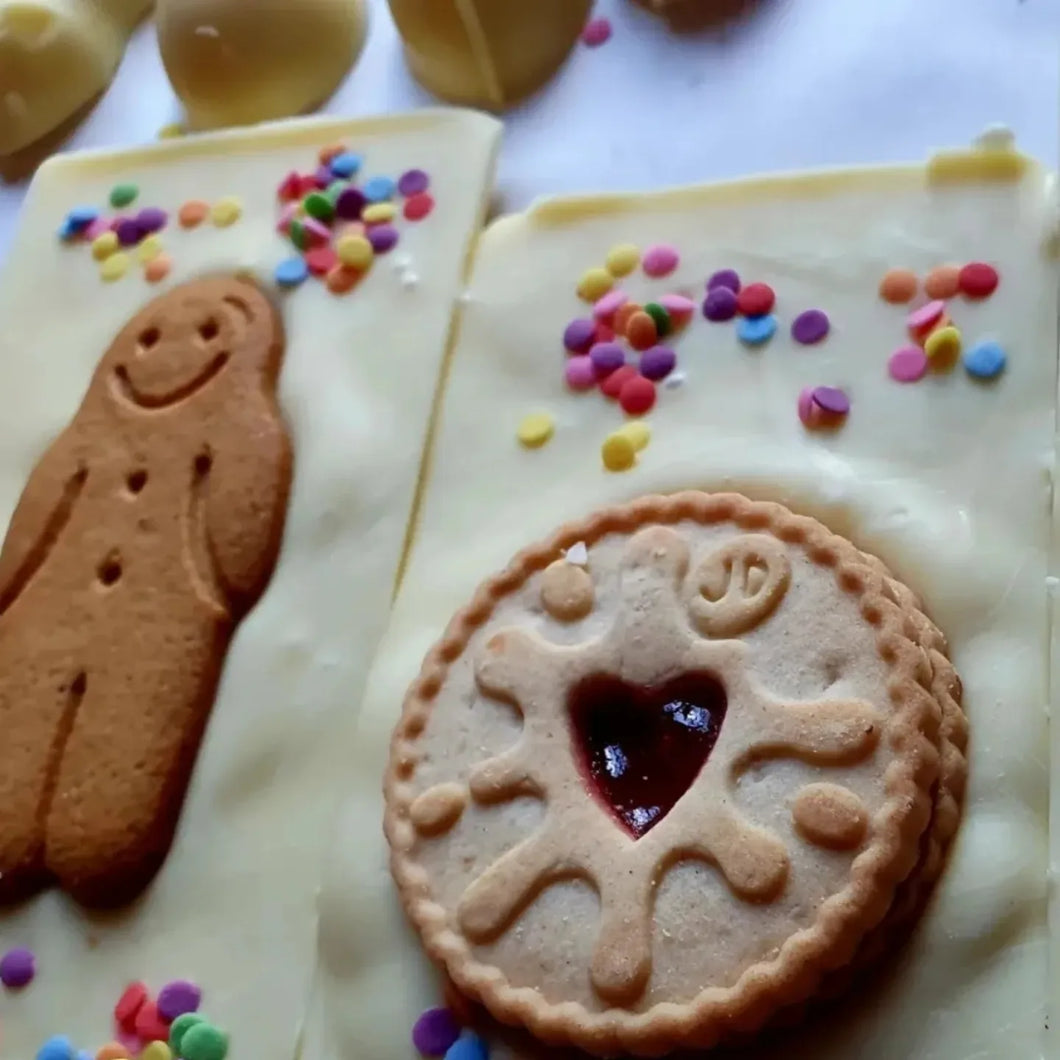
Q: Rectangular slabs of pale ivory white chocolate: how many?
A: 2